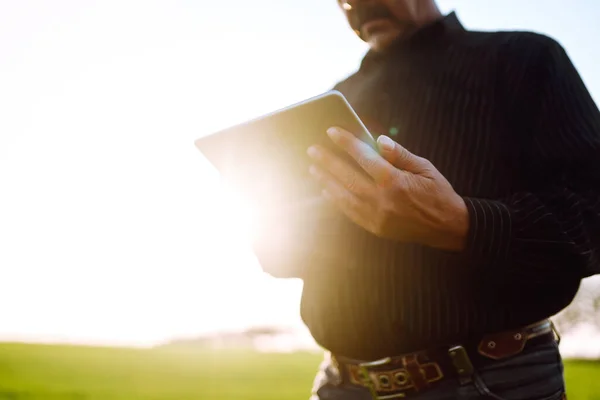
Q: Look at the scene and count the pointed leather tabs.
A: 1